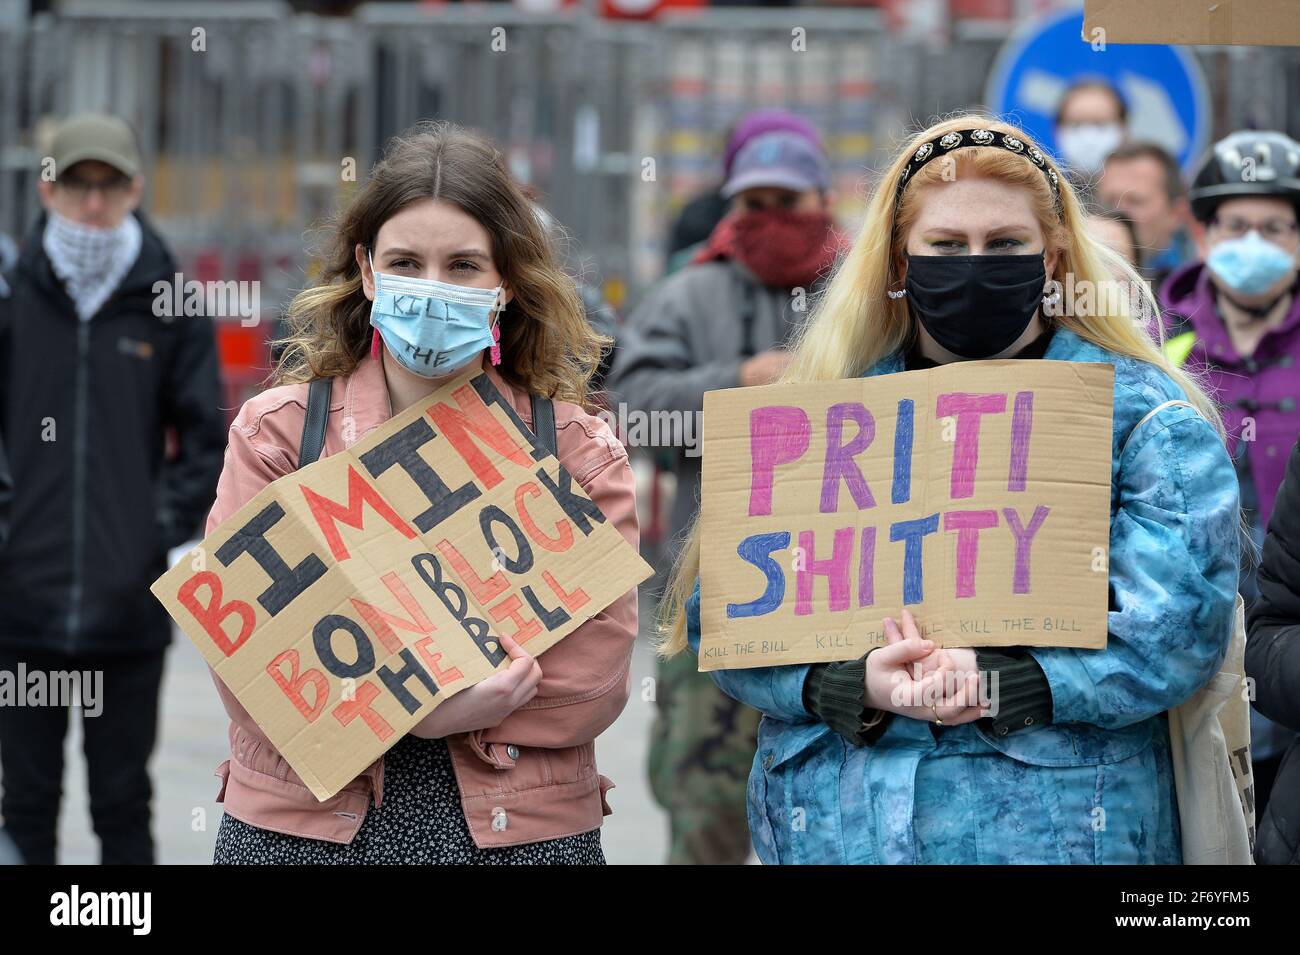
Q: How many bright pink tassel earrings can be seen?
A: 2